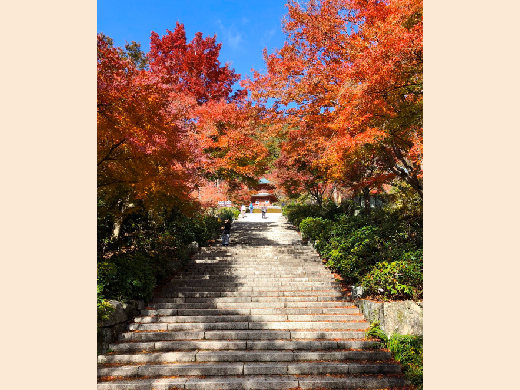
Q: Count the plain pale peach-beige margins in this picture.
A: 2